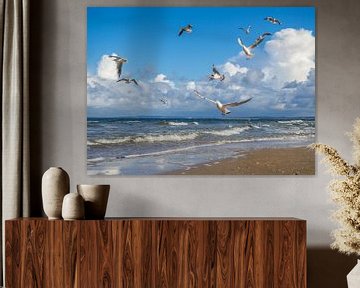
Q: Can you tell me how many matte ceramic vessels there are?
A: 3